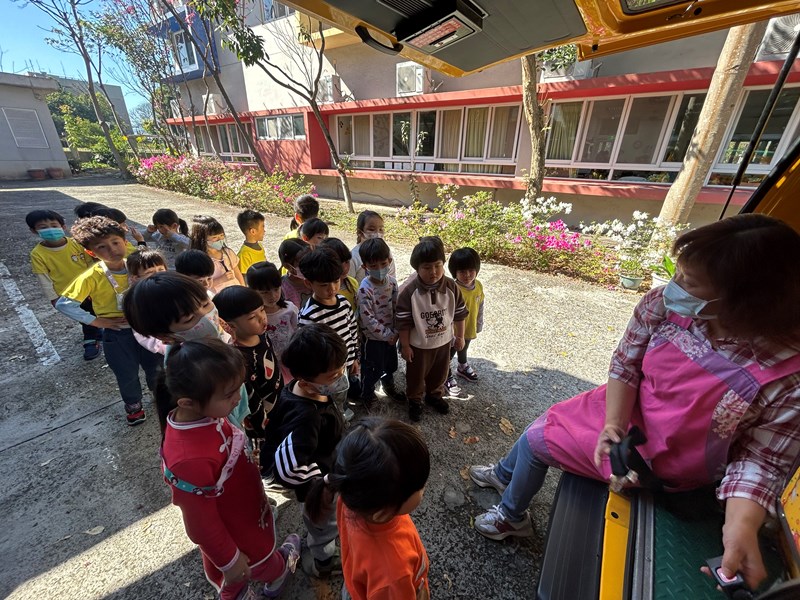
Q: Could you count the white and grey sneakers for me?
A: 2